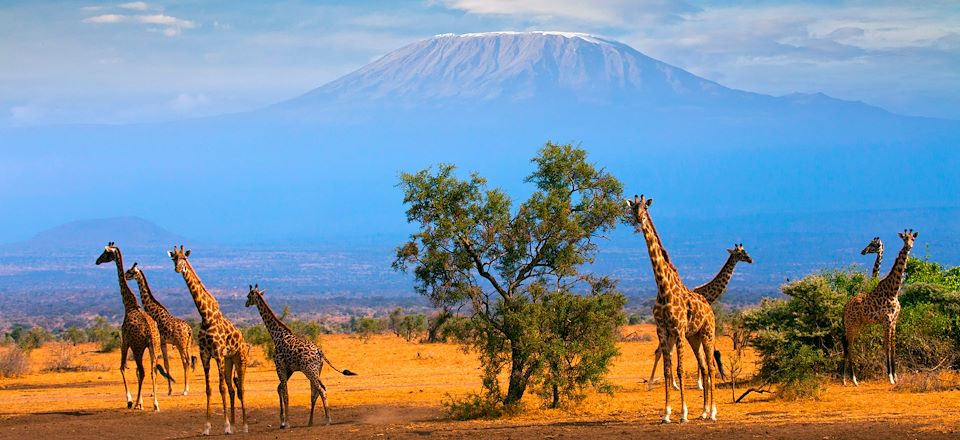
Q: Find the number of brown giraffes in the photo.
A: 8